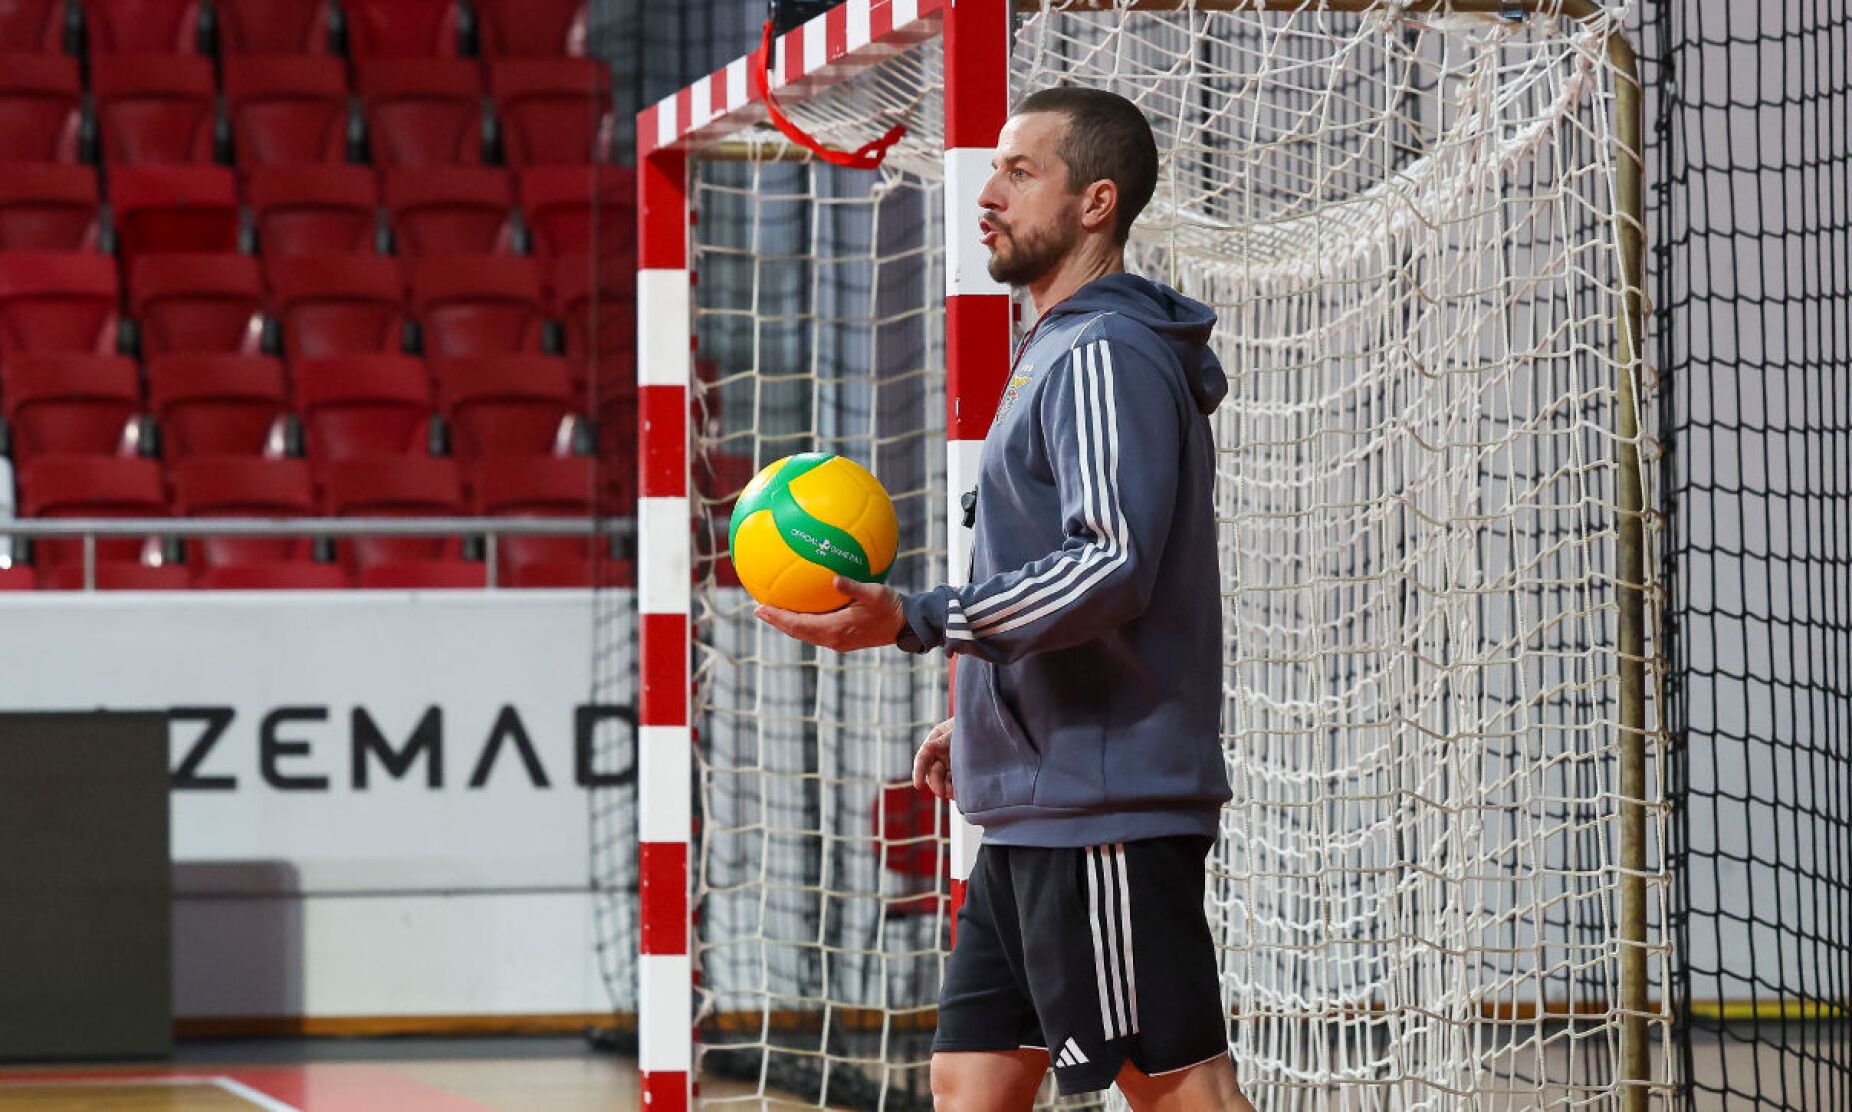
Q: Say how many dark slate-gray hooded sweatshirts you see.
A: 1